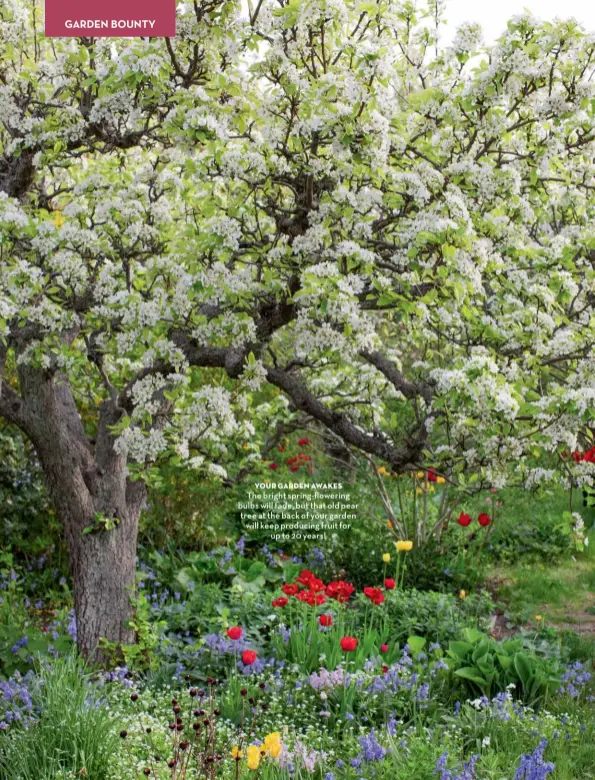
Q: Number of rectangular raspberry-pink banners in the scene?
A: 1